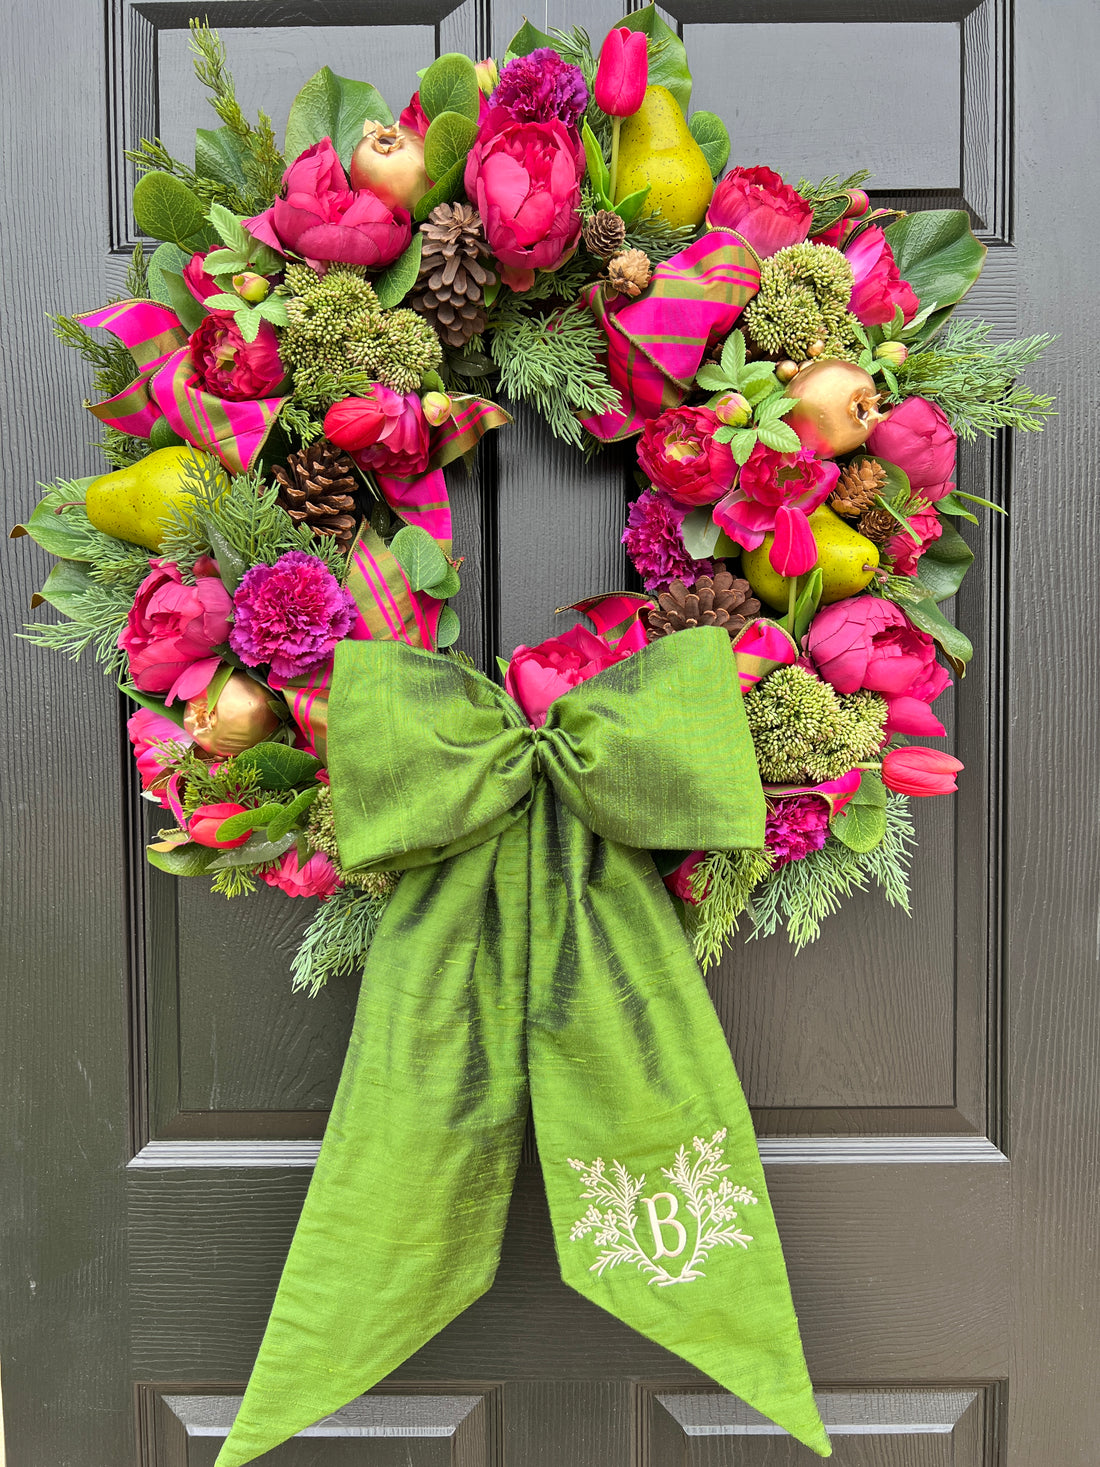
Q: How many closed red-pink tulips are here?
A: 5